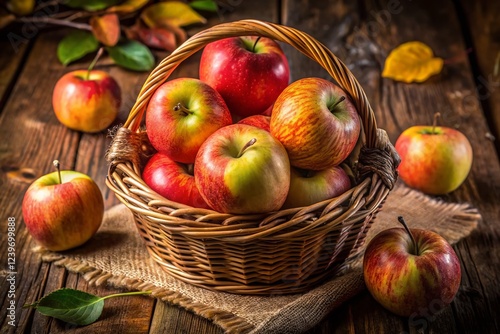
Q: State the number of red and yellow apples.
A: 11